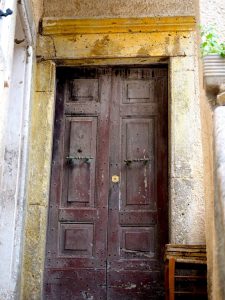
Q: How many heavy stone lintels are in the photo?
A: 1